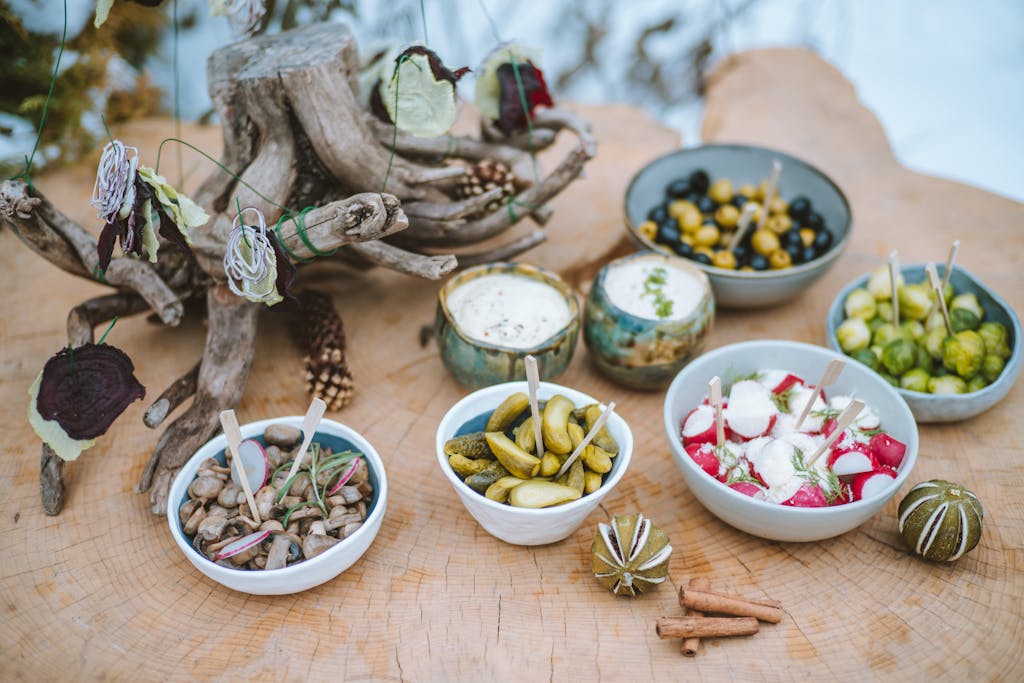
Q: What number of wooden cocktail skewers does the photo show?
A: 12